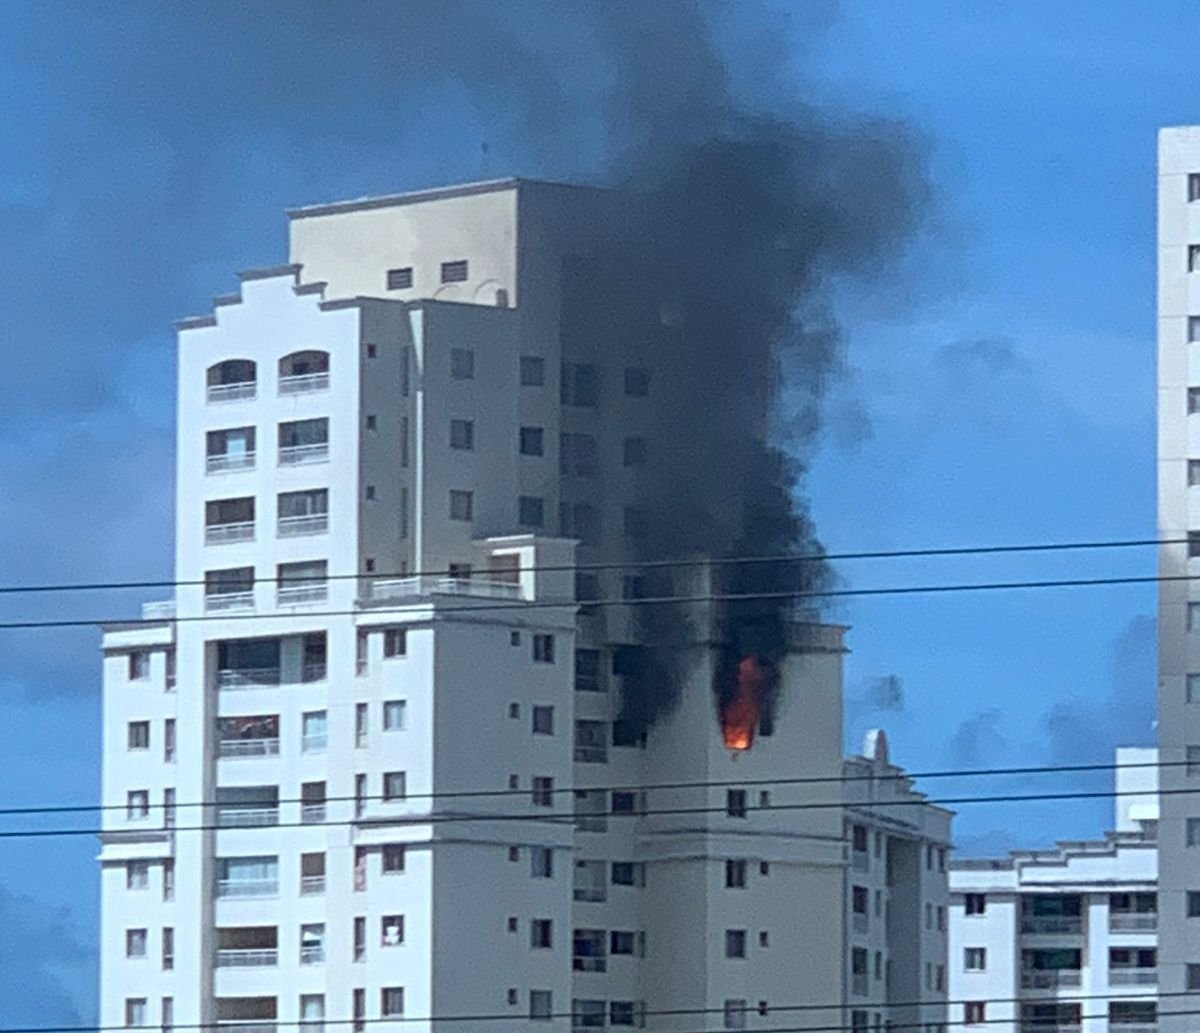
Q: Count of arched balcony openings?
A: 2